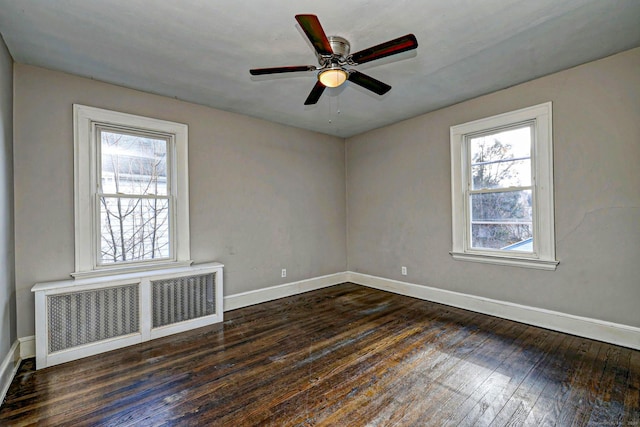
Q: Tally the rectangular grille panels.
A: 2